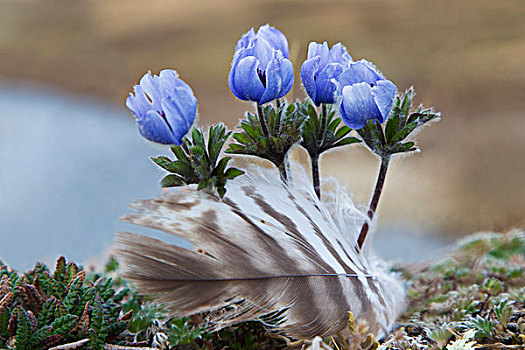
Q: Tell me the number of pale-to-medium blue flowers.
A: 4